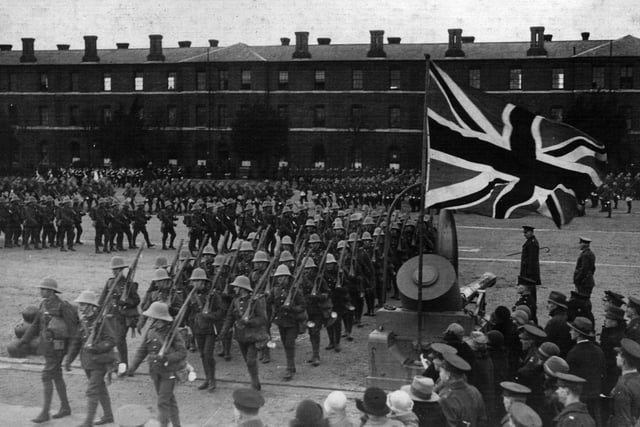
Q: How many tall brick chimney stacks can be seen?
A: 7